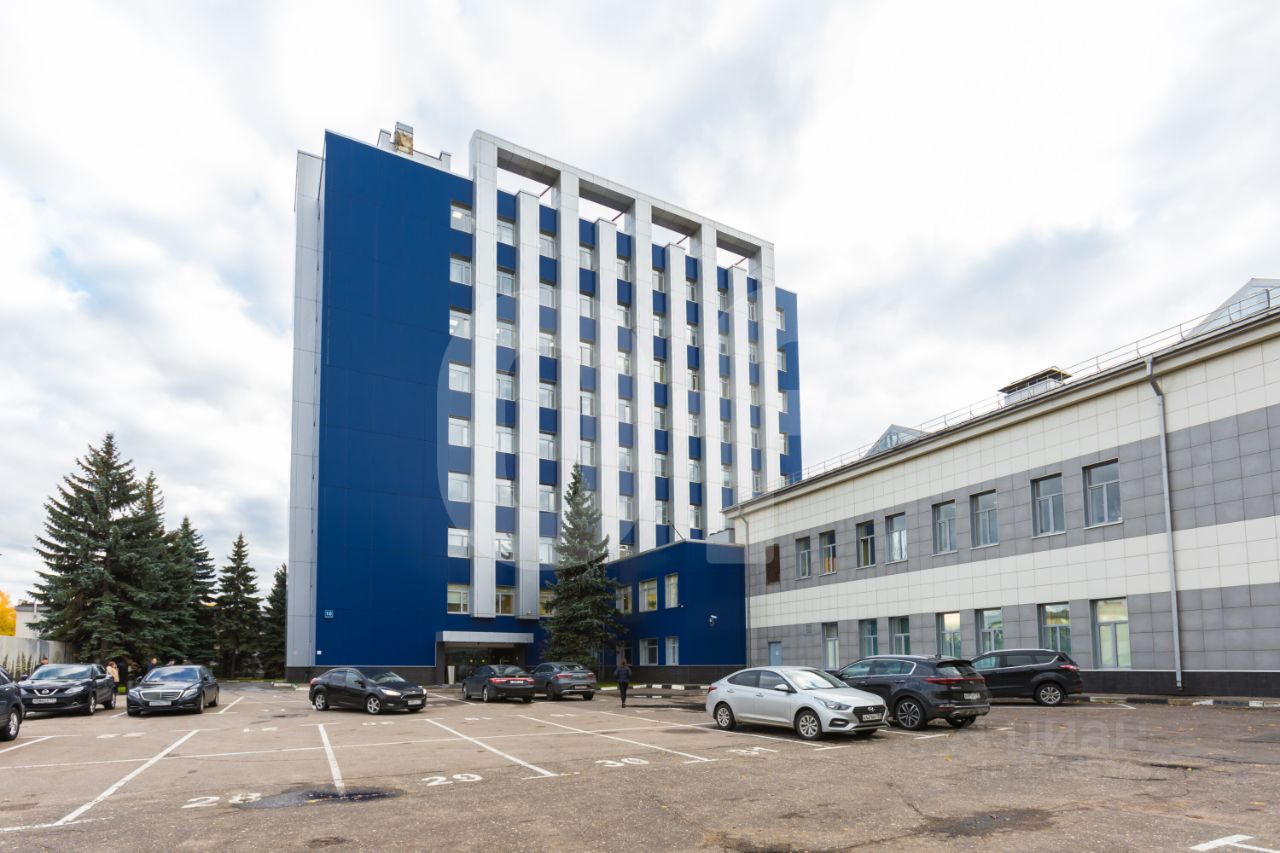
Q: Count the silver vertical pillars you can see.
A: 9